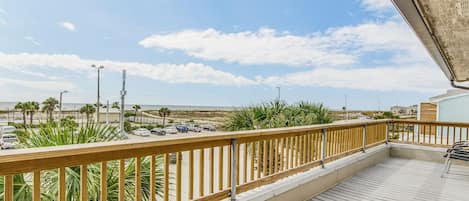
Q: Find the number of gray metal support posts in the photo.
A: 4